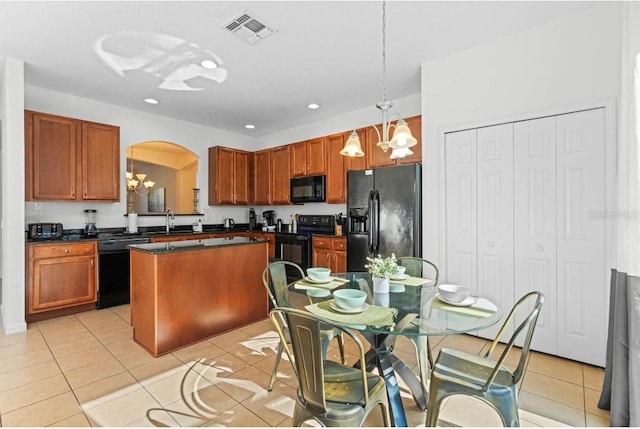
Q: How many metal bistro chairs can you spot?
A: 4